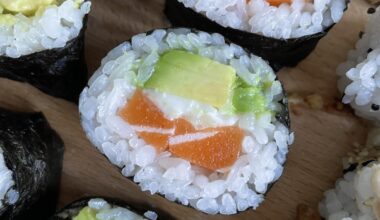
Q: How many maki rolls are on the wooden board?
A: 7